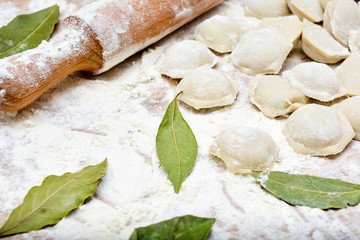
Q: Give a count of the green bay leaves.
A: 5